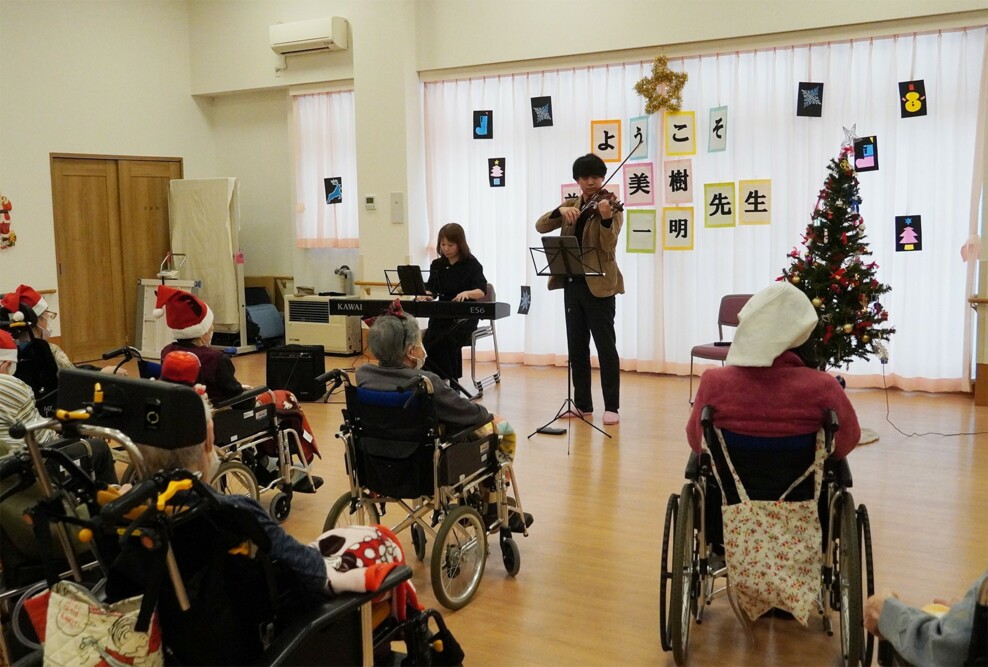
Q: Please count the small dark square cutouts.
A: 9